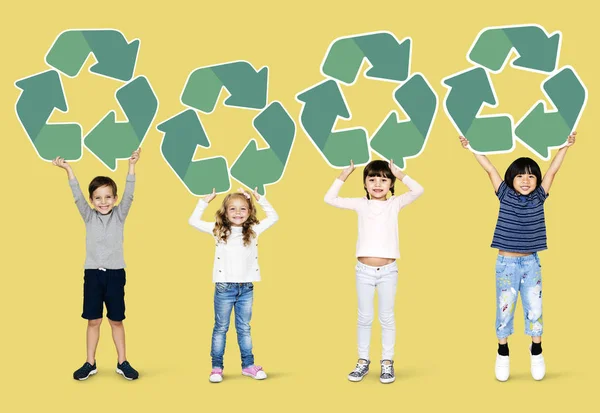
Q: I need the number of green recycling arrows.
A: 12